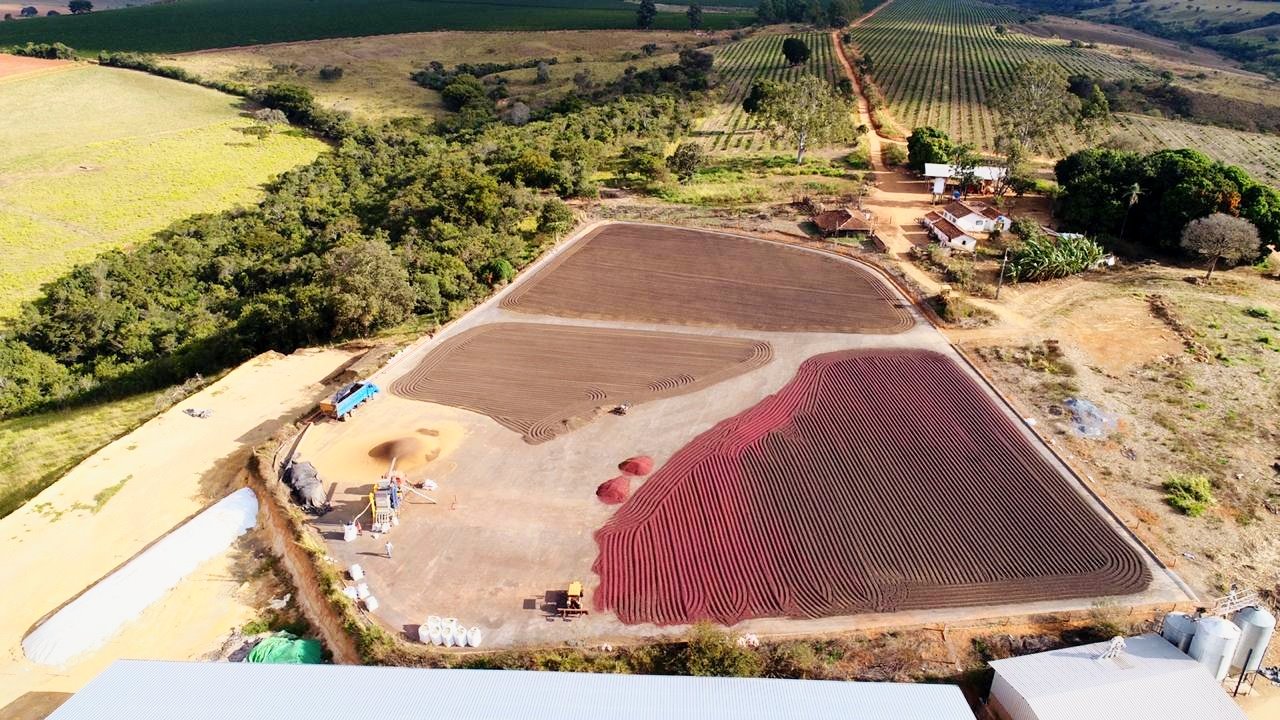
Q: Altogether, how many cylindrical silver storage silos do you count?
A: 3